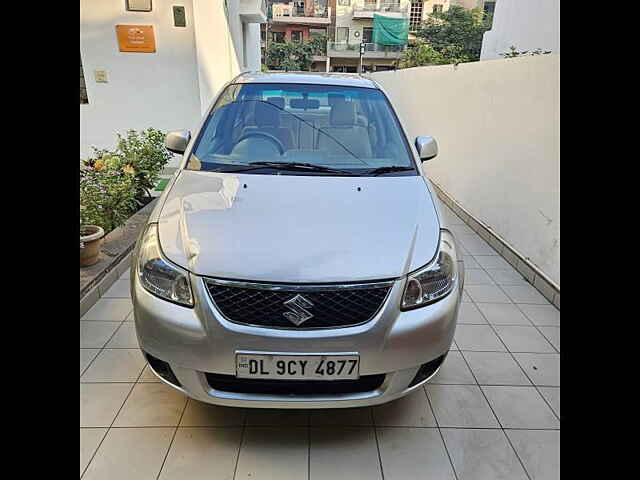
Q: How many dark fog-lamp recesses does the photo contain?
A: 2